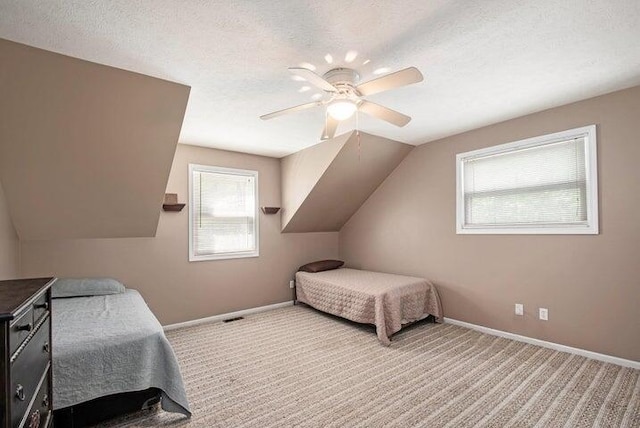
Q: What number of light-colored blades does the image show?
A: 5